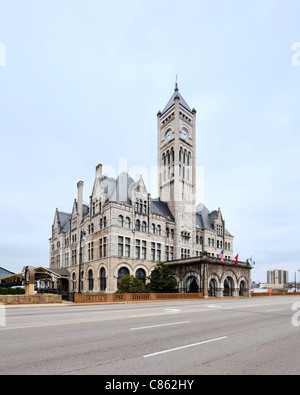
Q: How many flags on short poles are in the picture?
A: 3